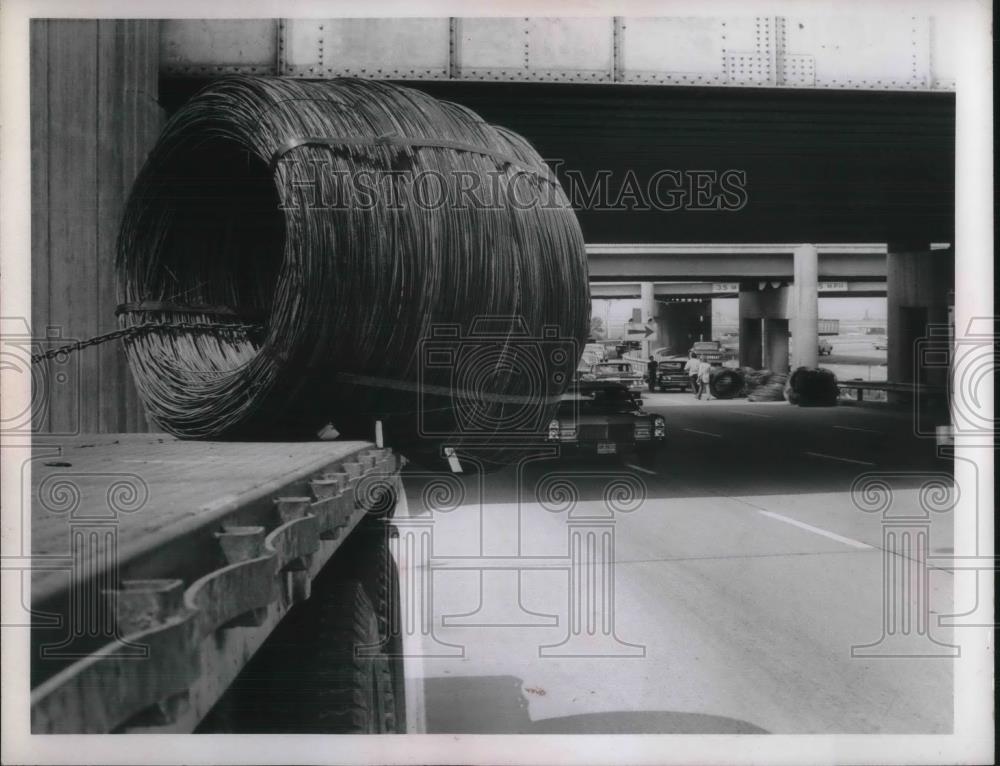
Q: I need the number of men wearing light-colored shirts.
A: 2